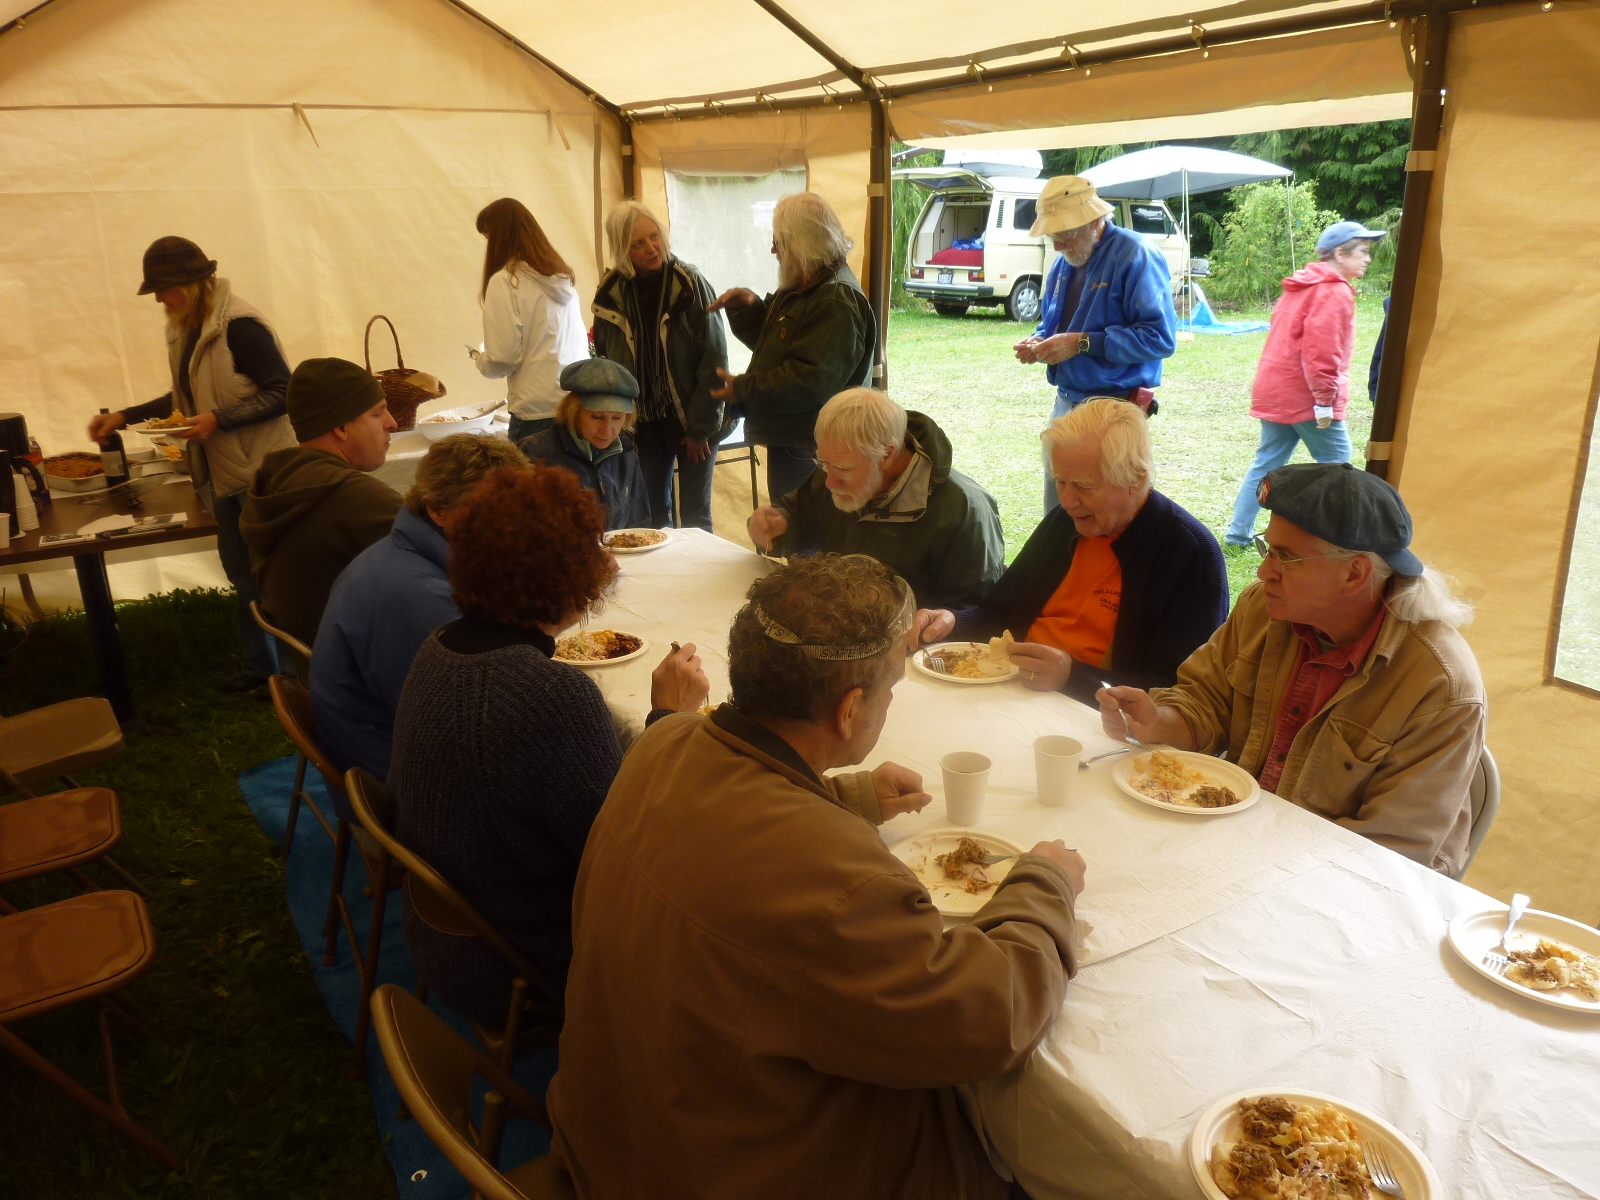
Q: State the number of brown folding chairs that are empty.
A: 3